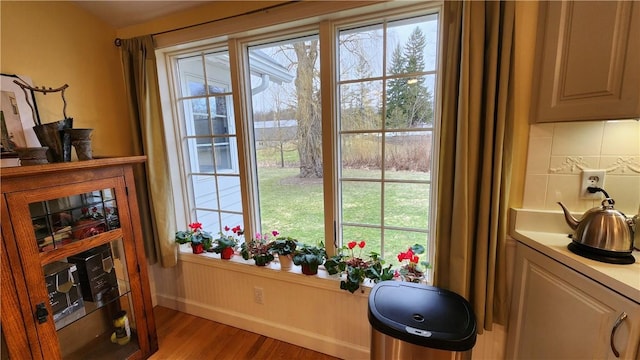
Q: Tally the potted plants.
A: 7